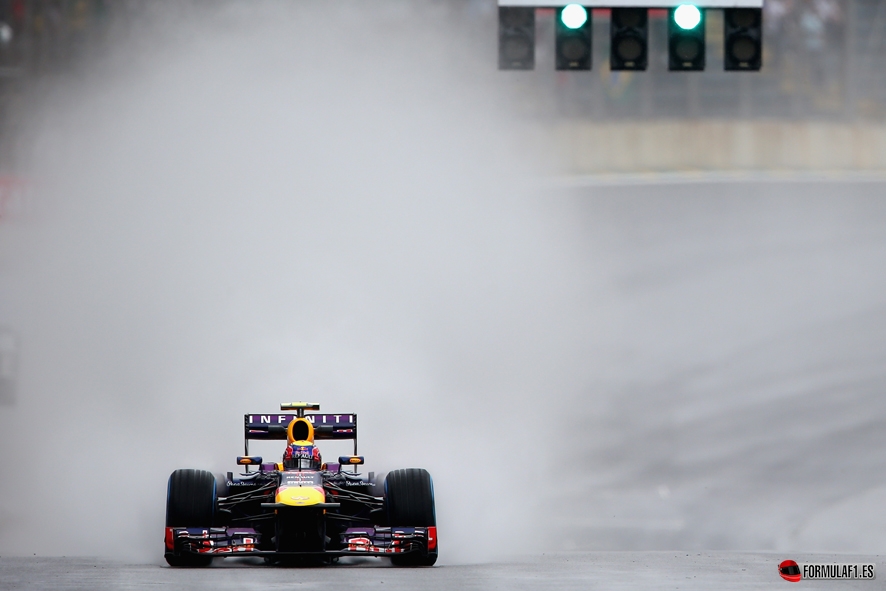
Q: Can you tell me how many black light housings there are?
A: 5